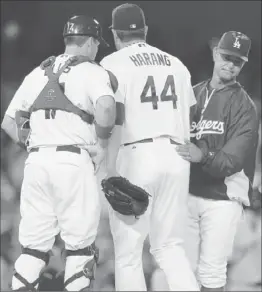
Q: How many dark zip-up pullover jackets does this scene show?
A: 1